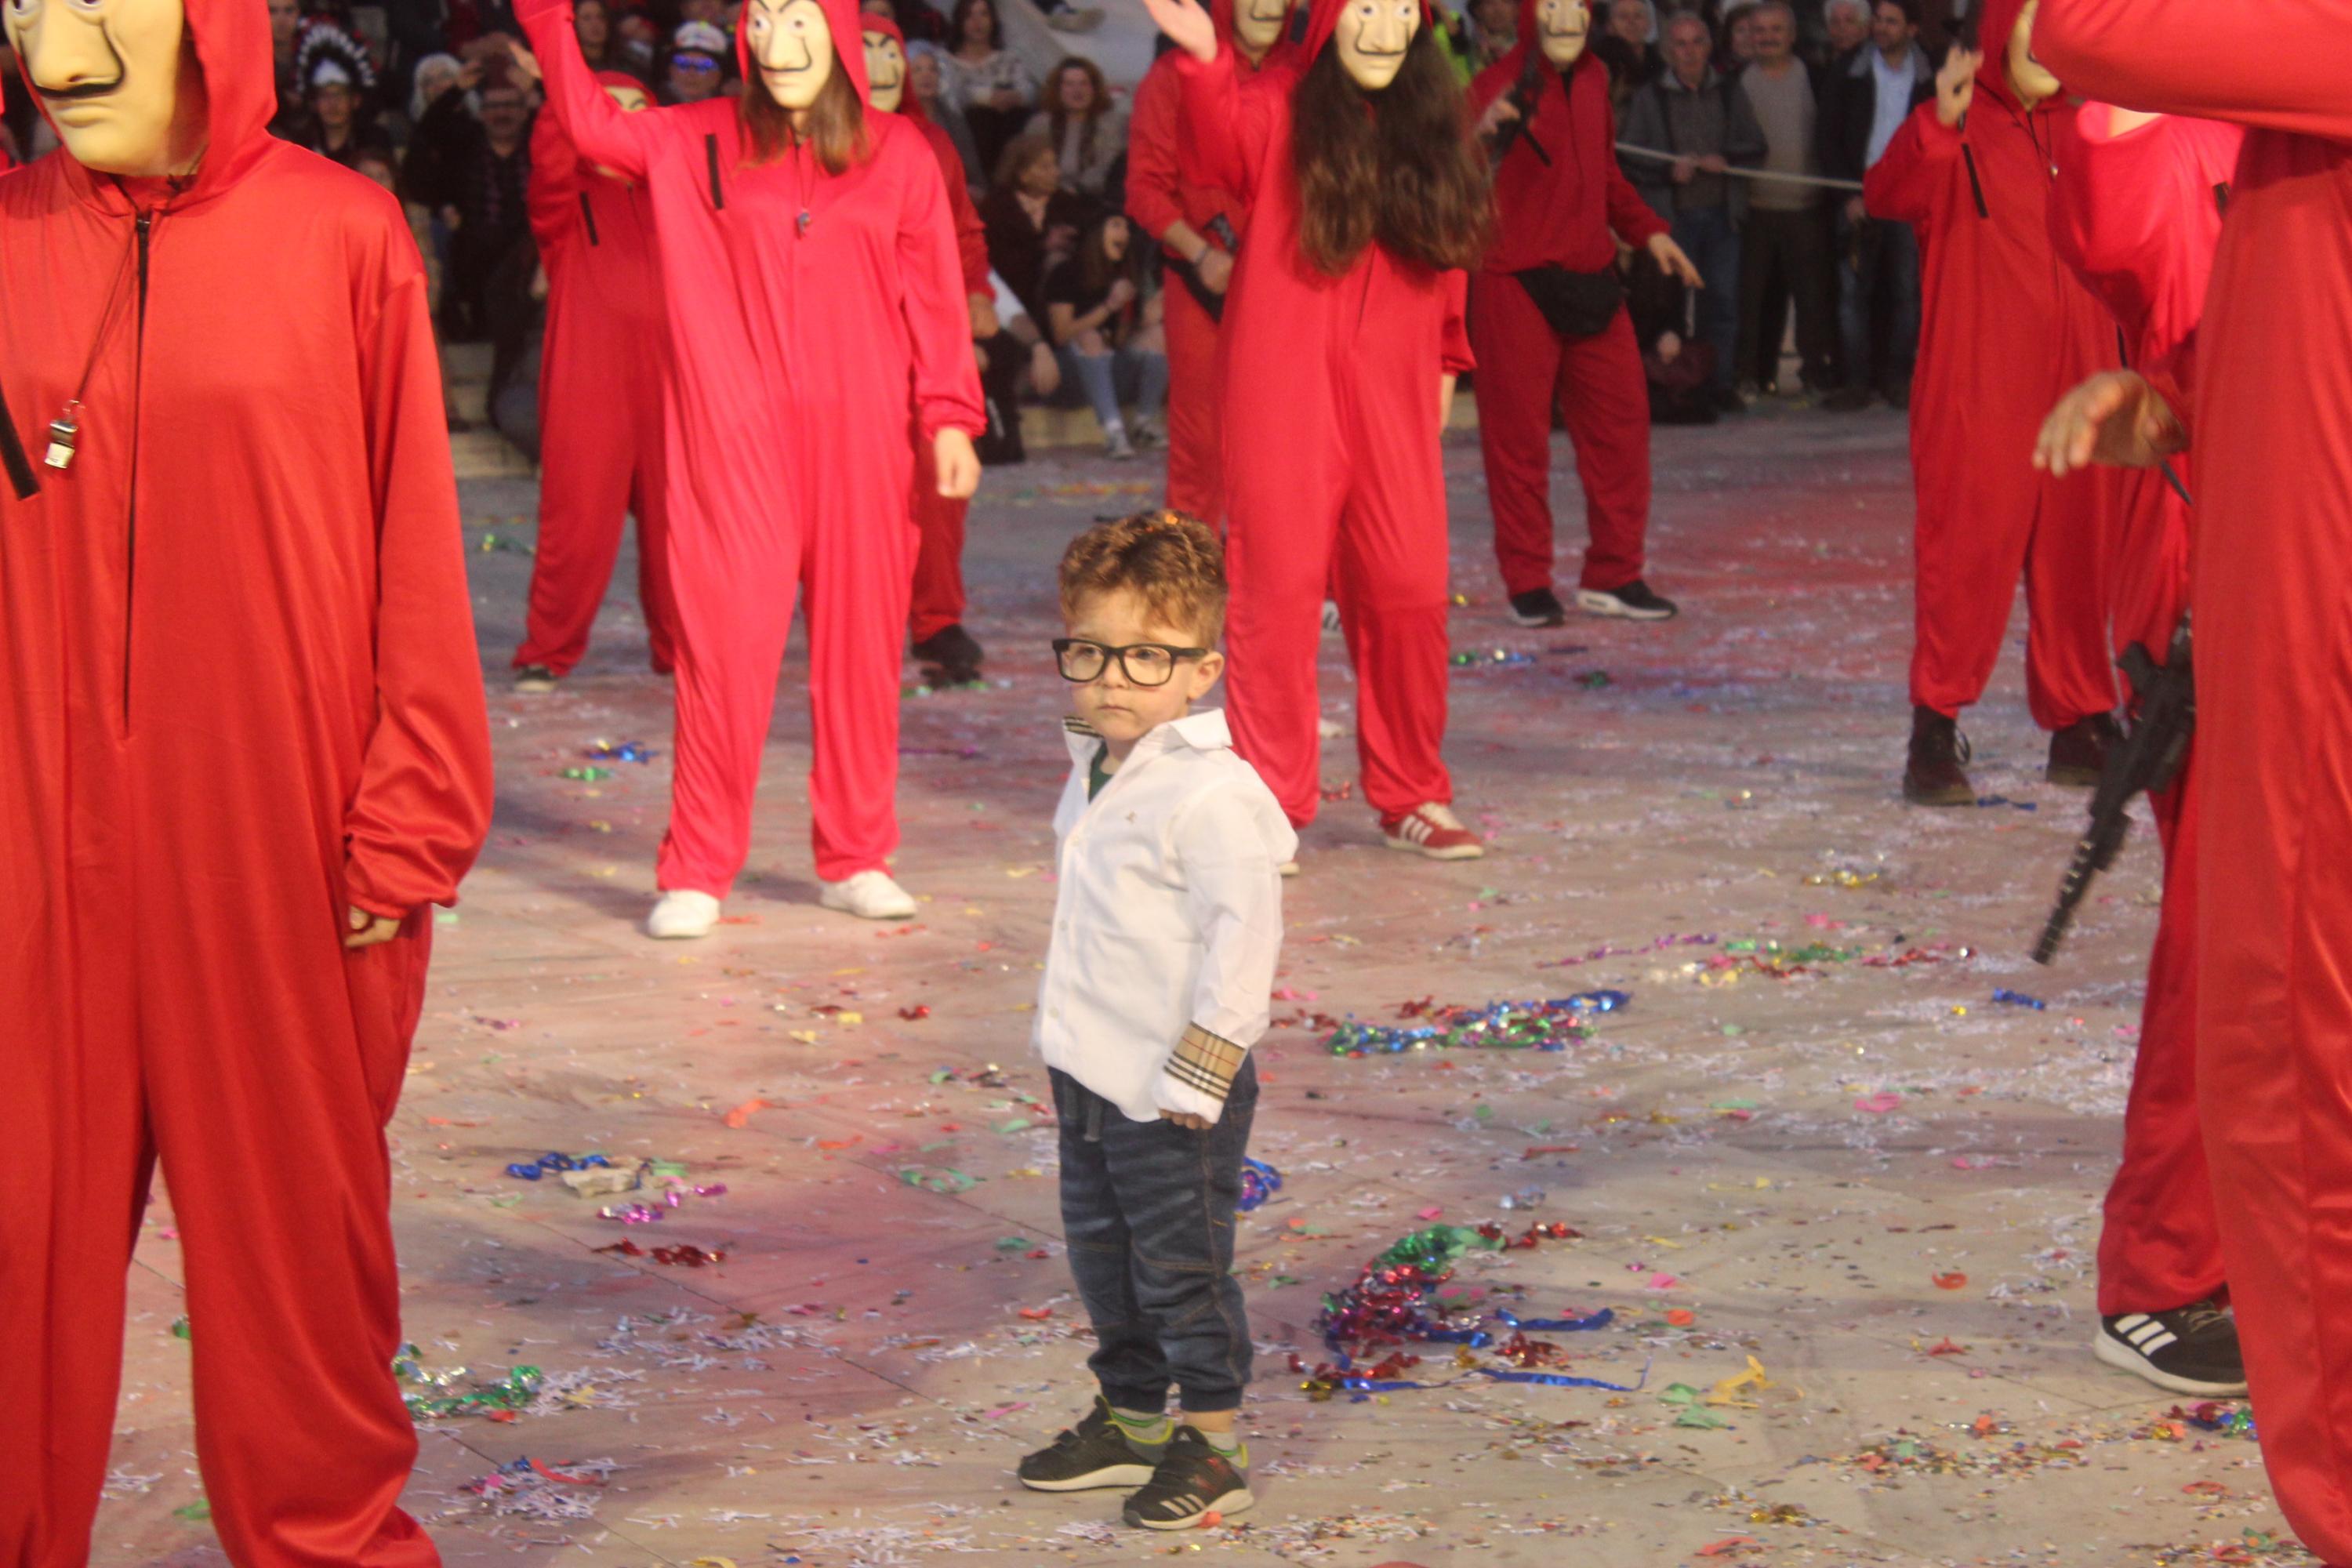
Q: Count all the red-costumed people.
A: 10